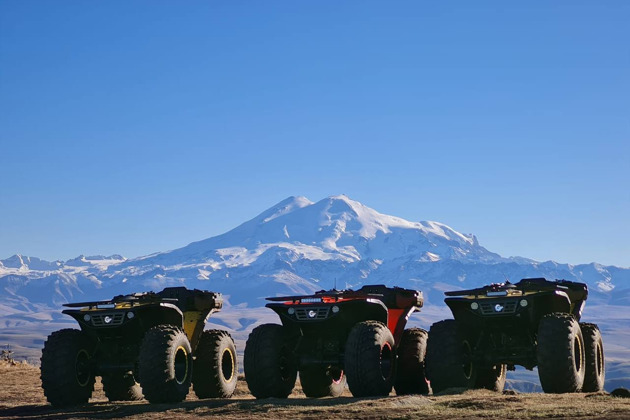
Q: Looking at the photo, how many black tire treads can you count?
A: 12